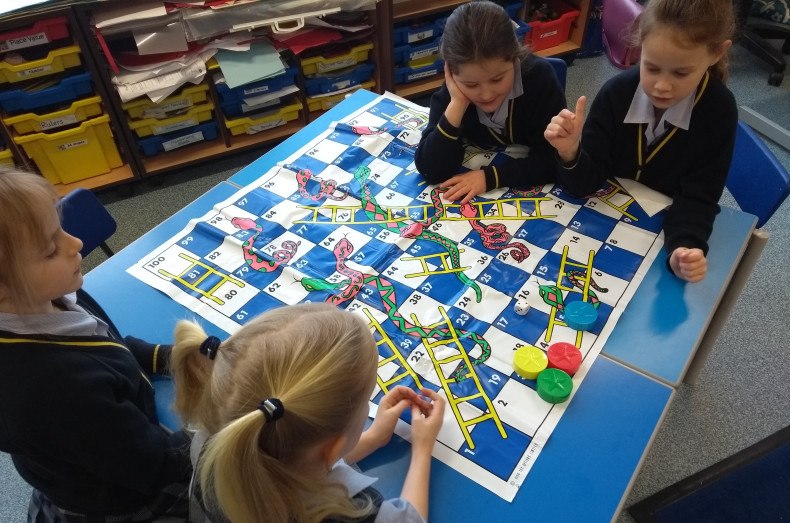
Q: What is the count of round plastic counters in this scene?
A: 4